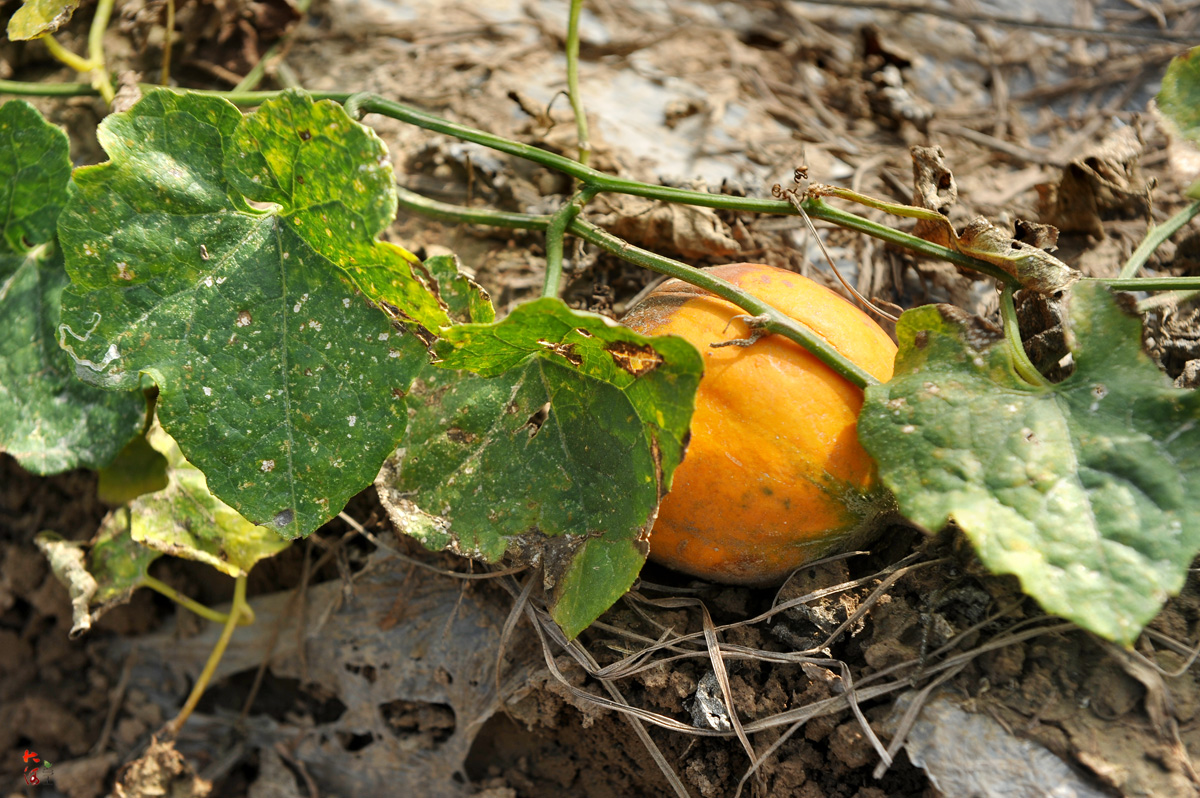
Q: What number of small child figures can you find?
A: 0